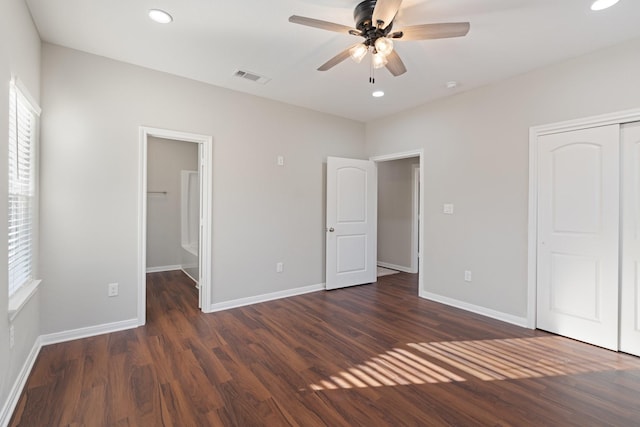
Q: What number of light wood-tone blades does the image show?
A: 5